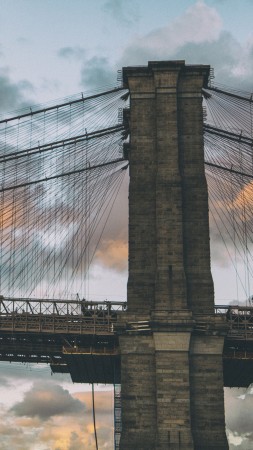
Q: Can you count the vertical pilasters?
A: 3